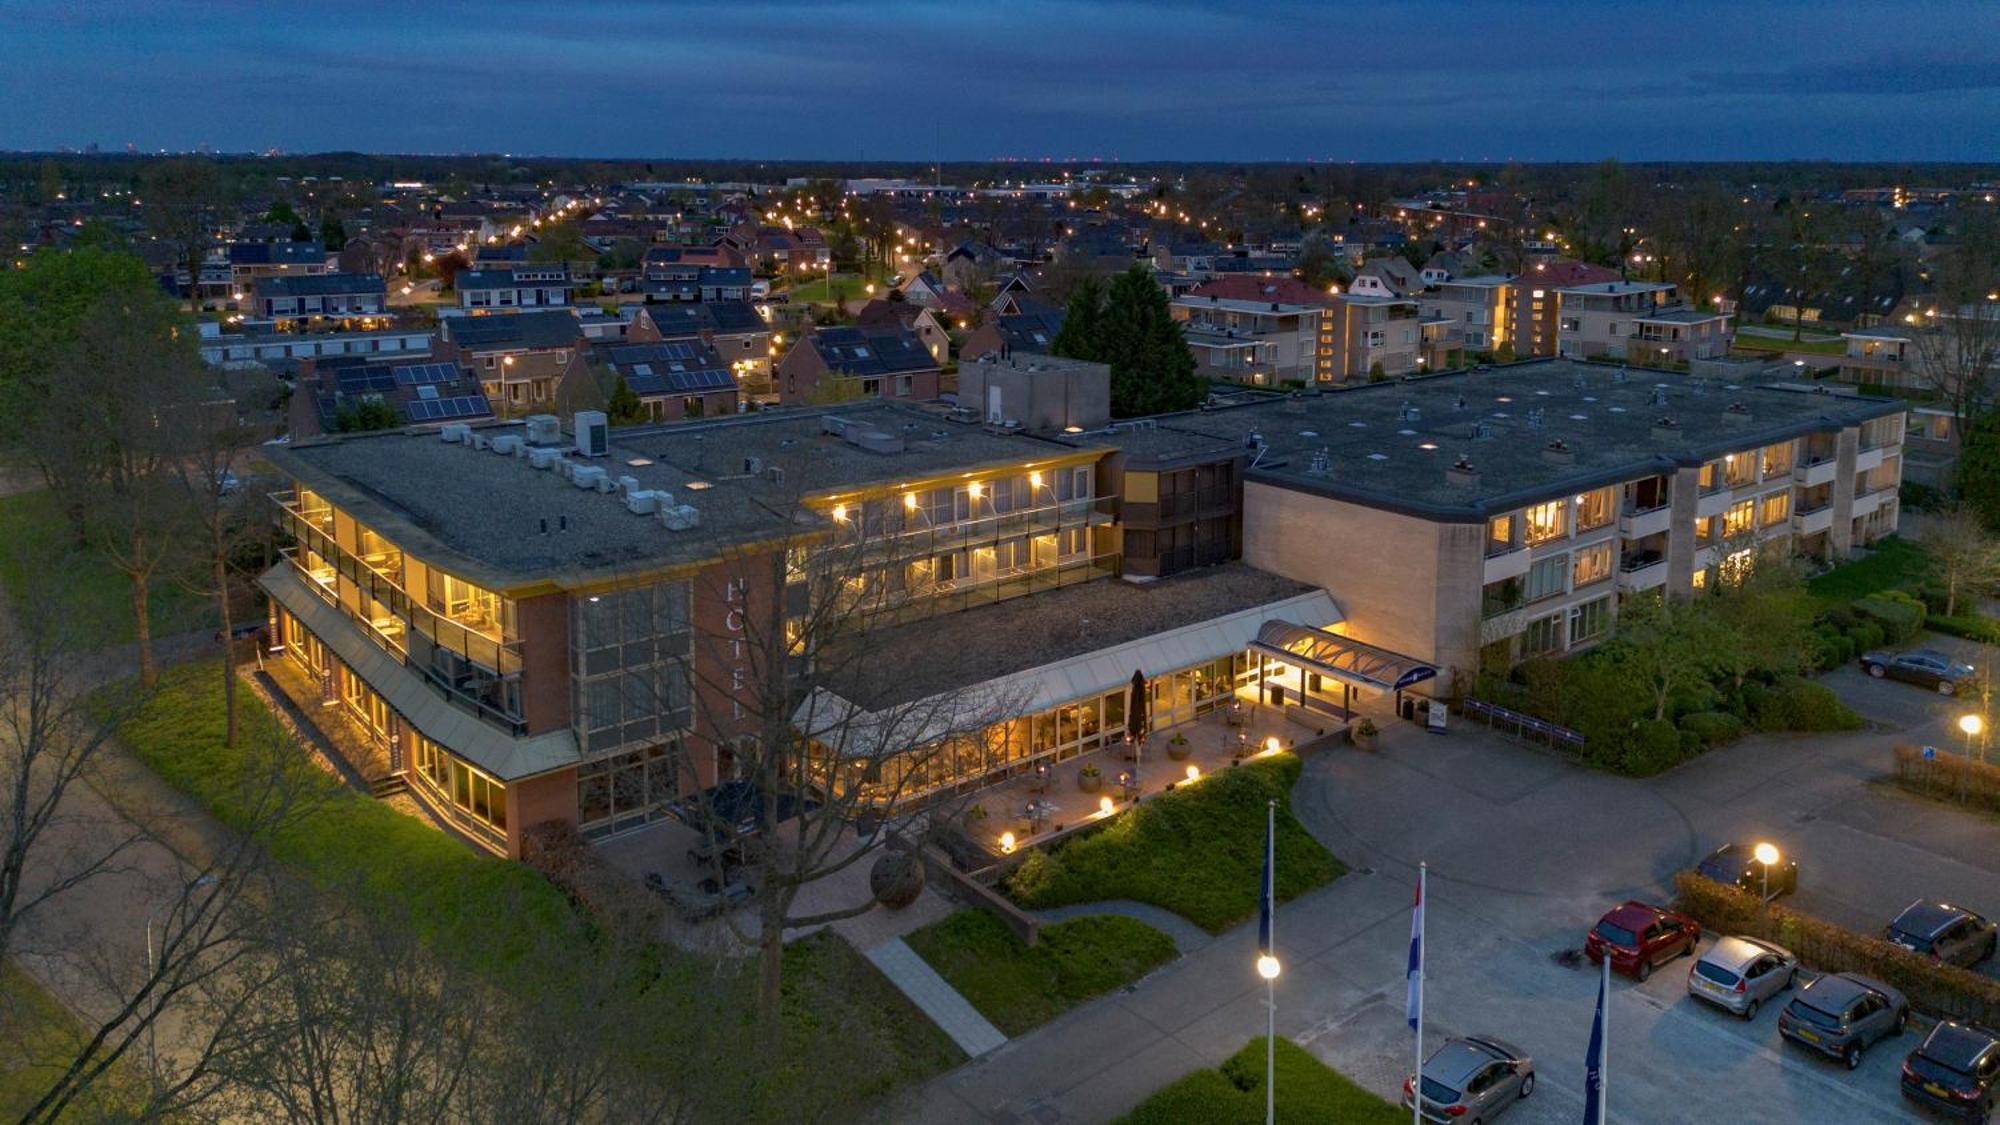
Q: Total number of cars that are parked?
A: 8